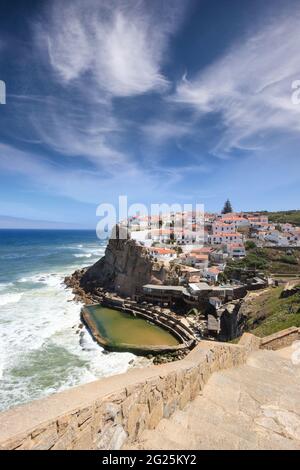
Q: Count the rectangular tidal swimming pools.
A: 1